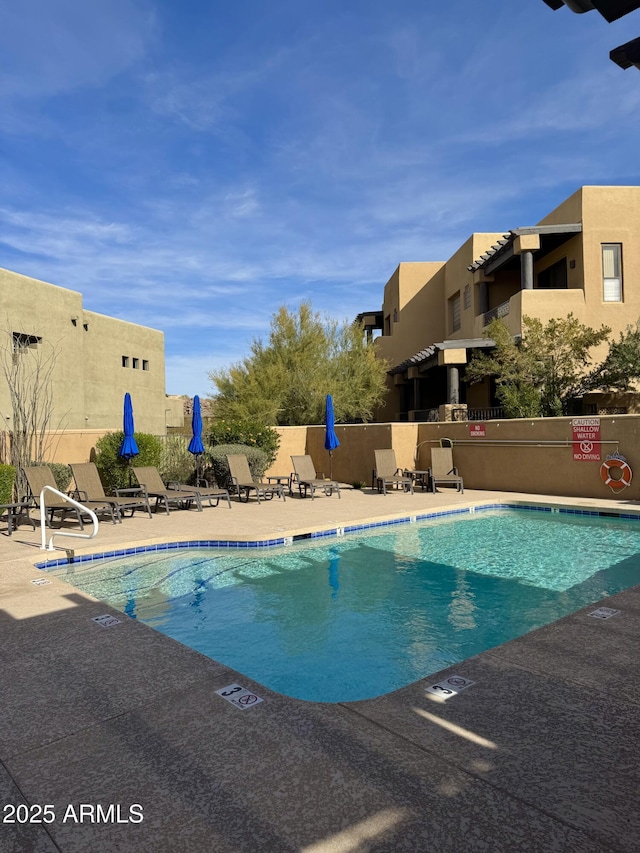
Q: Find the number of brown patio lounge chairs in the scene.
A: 8